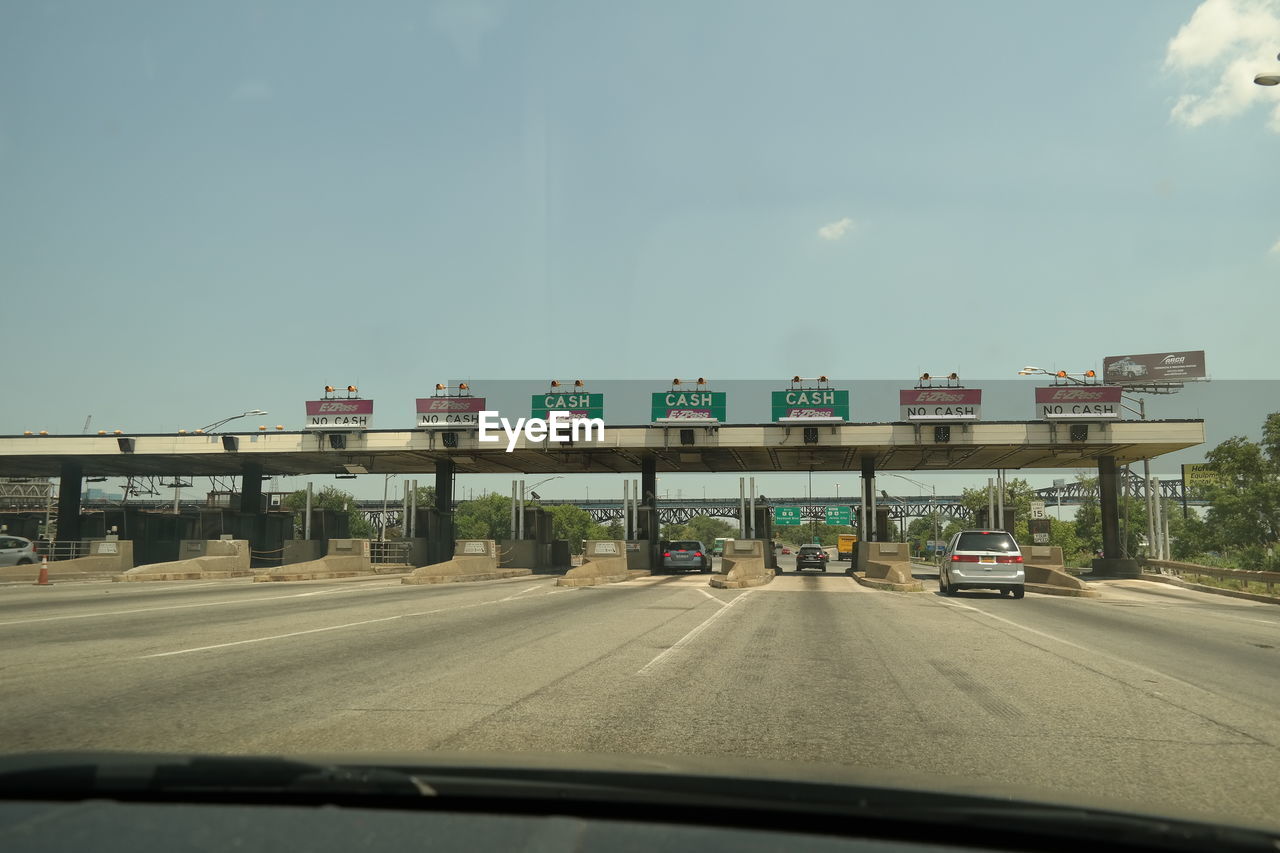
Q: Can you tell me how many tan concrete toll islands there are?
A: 8